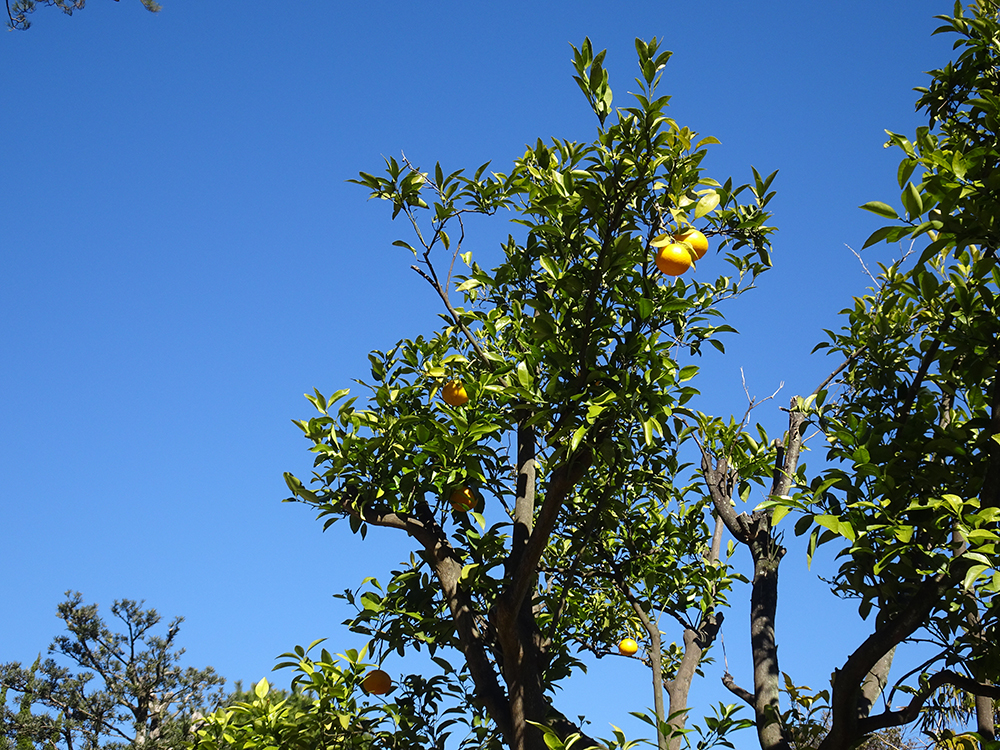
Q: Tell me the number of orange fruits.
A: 6